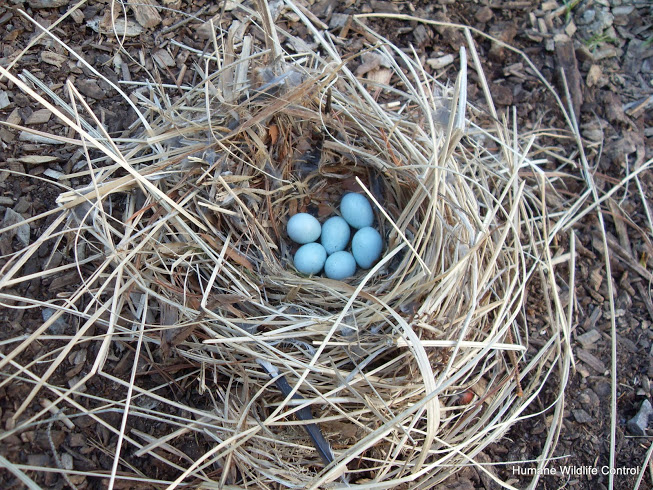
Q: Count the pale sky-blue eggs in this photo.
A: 6